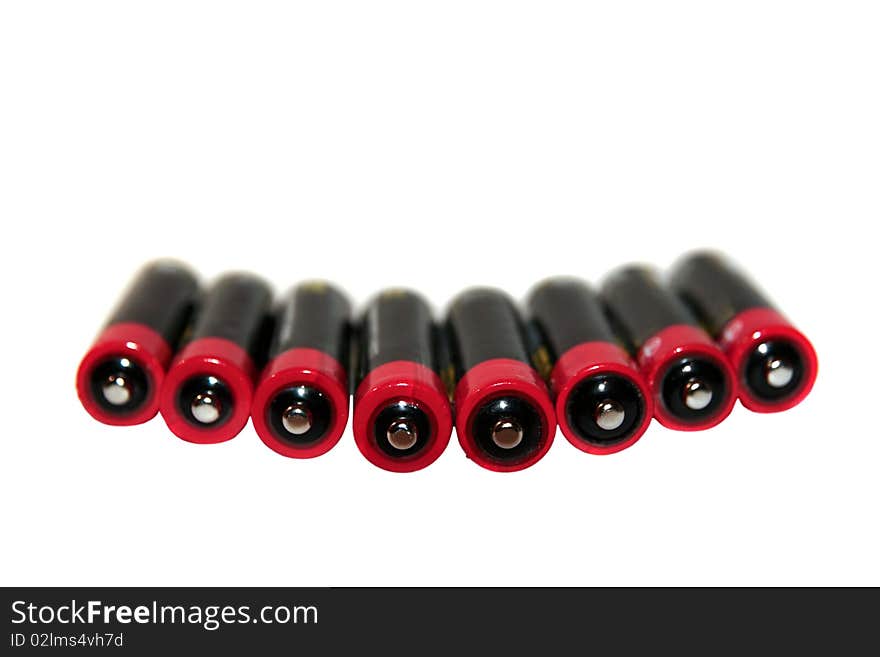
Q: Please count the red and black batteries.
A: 8